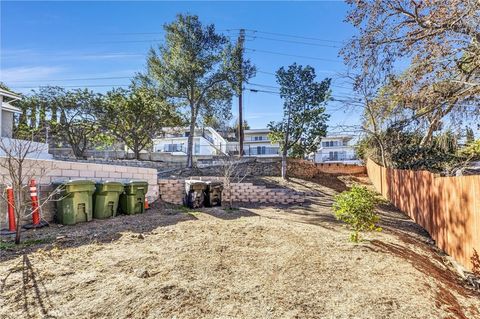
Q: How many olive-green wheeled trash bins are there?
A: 3